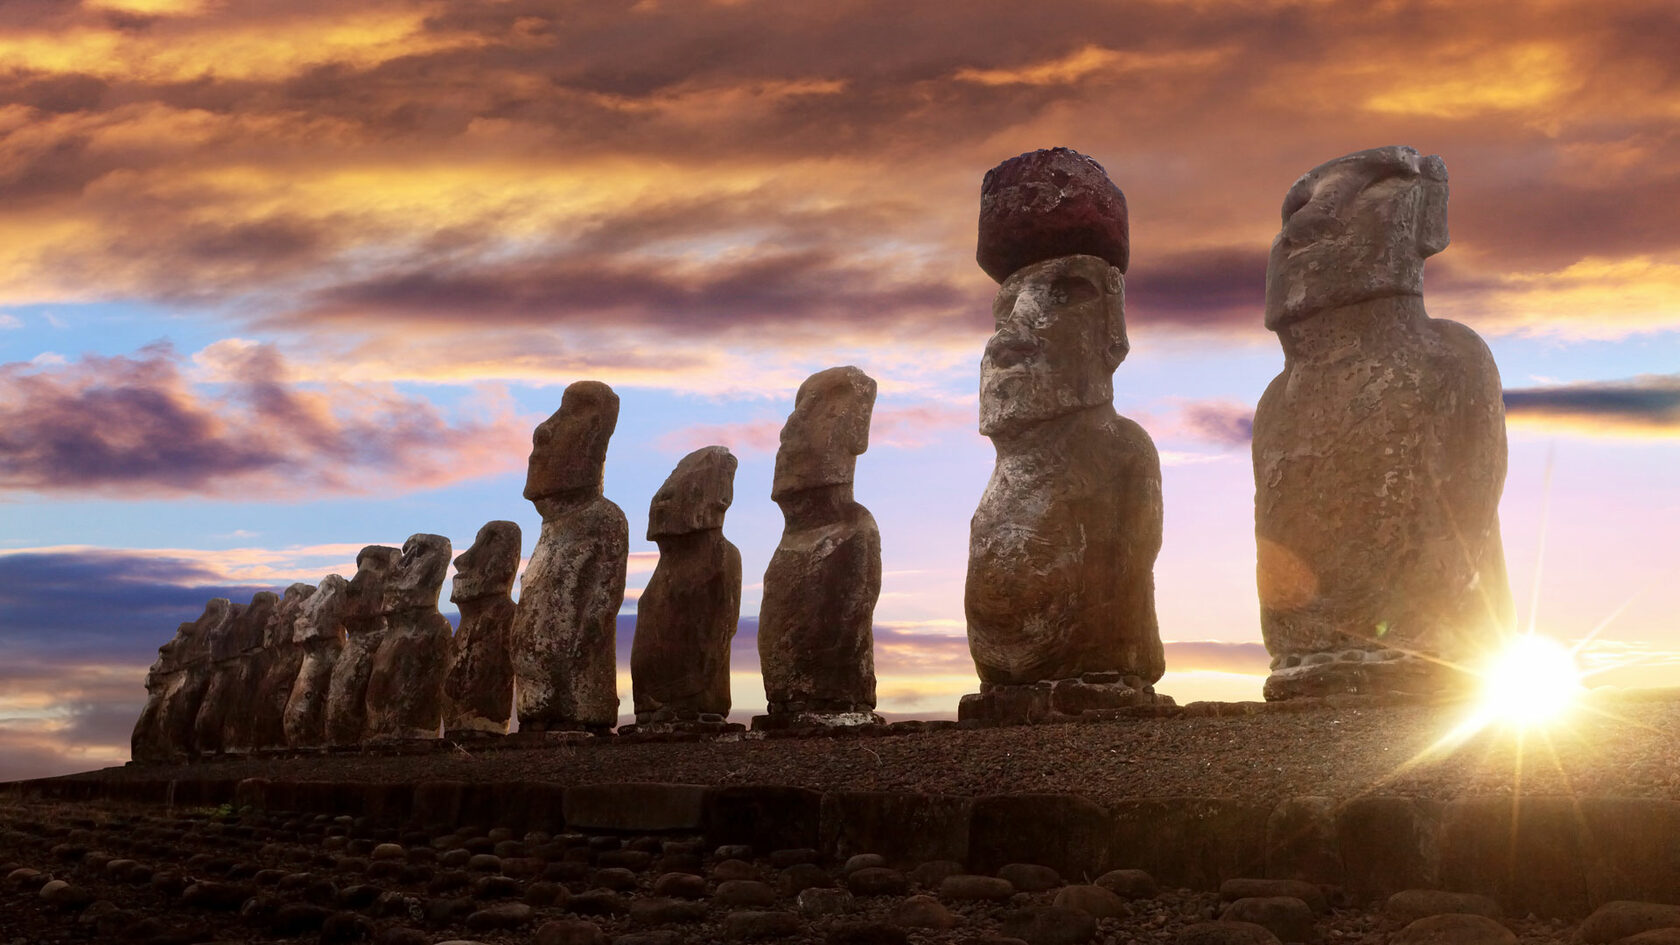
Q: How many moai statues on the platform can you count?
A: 15